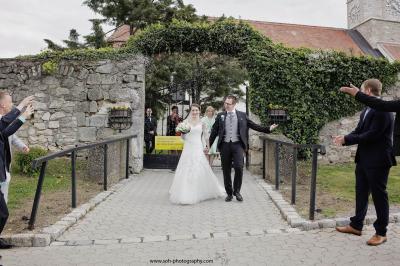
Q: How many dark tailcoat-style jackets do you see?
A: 1